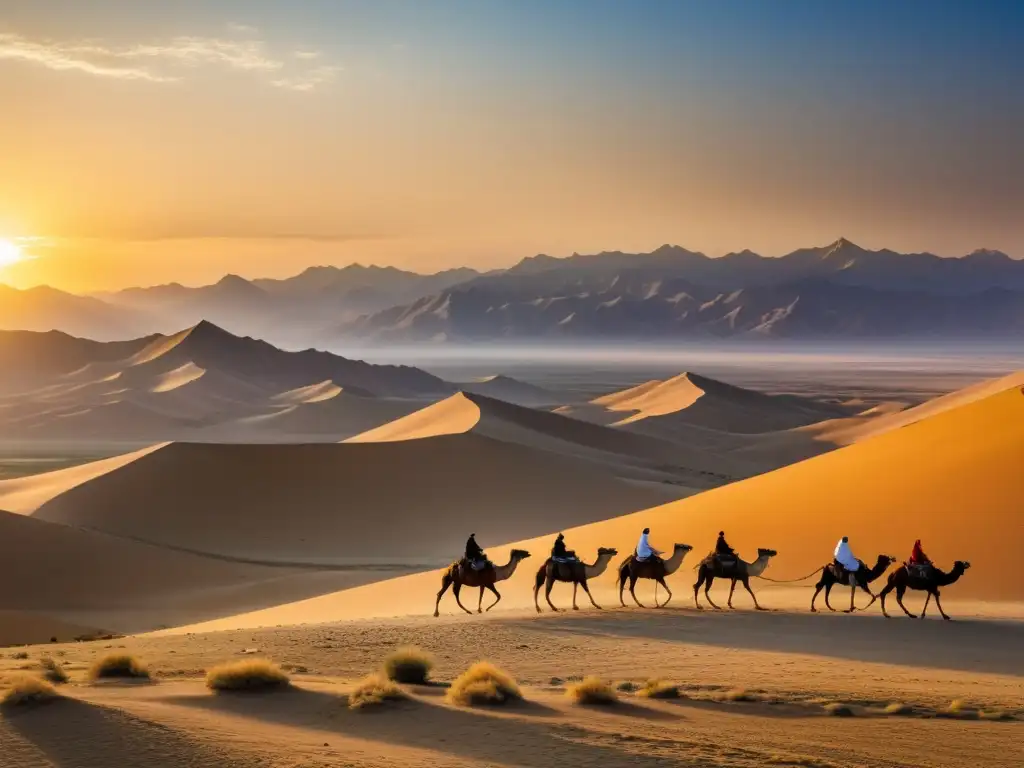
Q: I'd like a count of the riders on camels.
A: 6